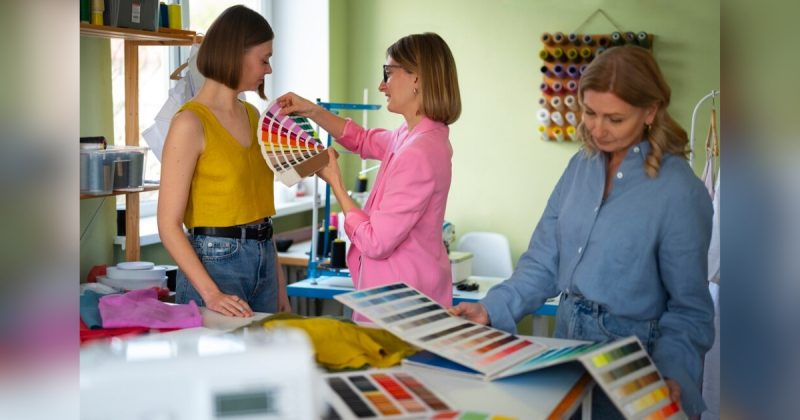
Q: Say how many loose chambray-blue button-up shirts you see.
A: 1